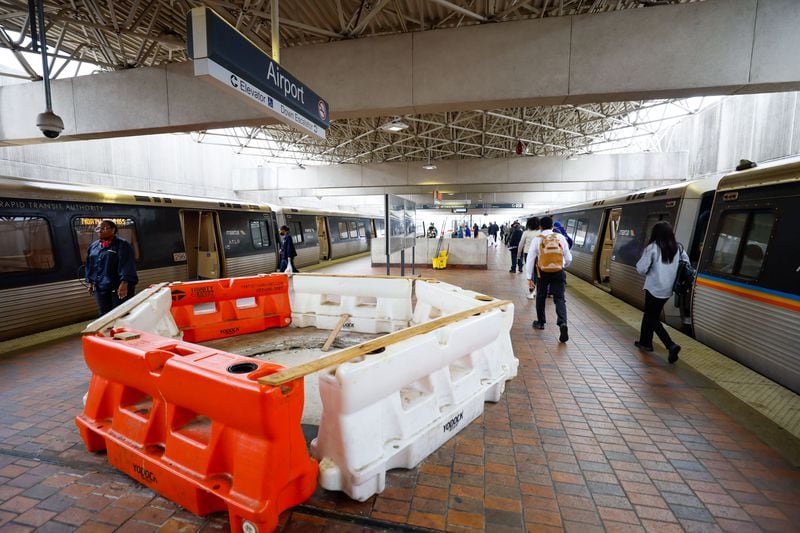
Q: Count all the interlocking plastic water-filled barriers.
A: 6